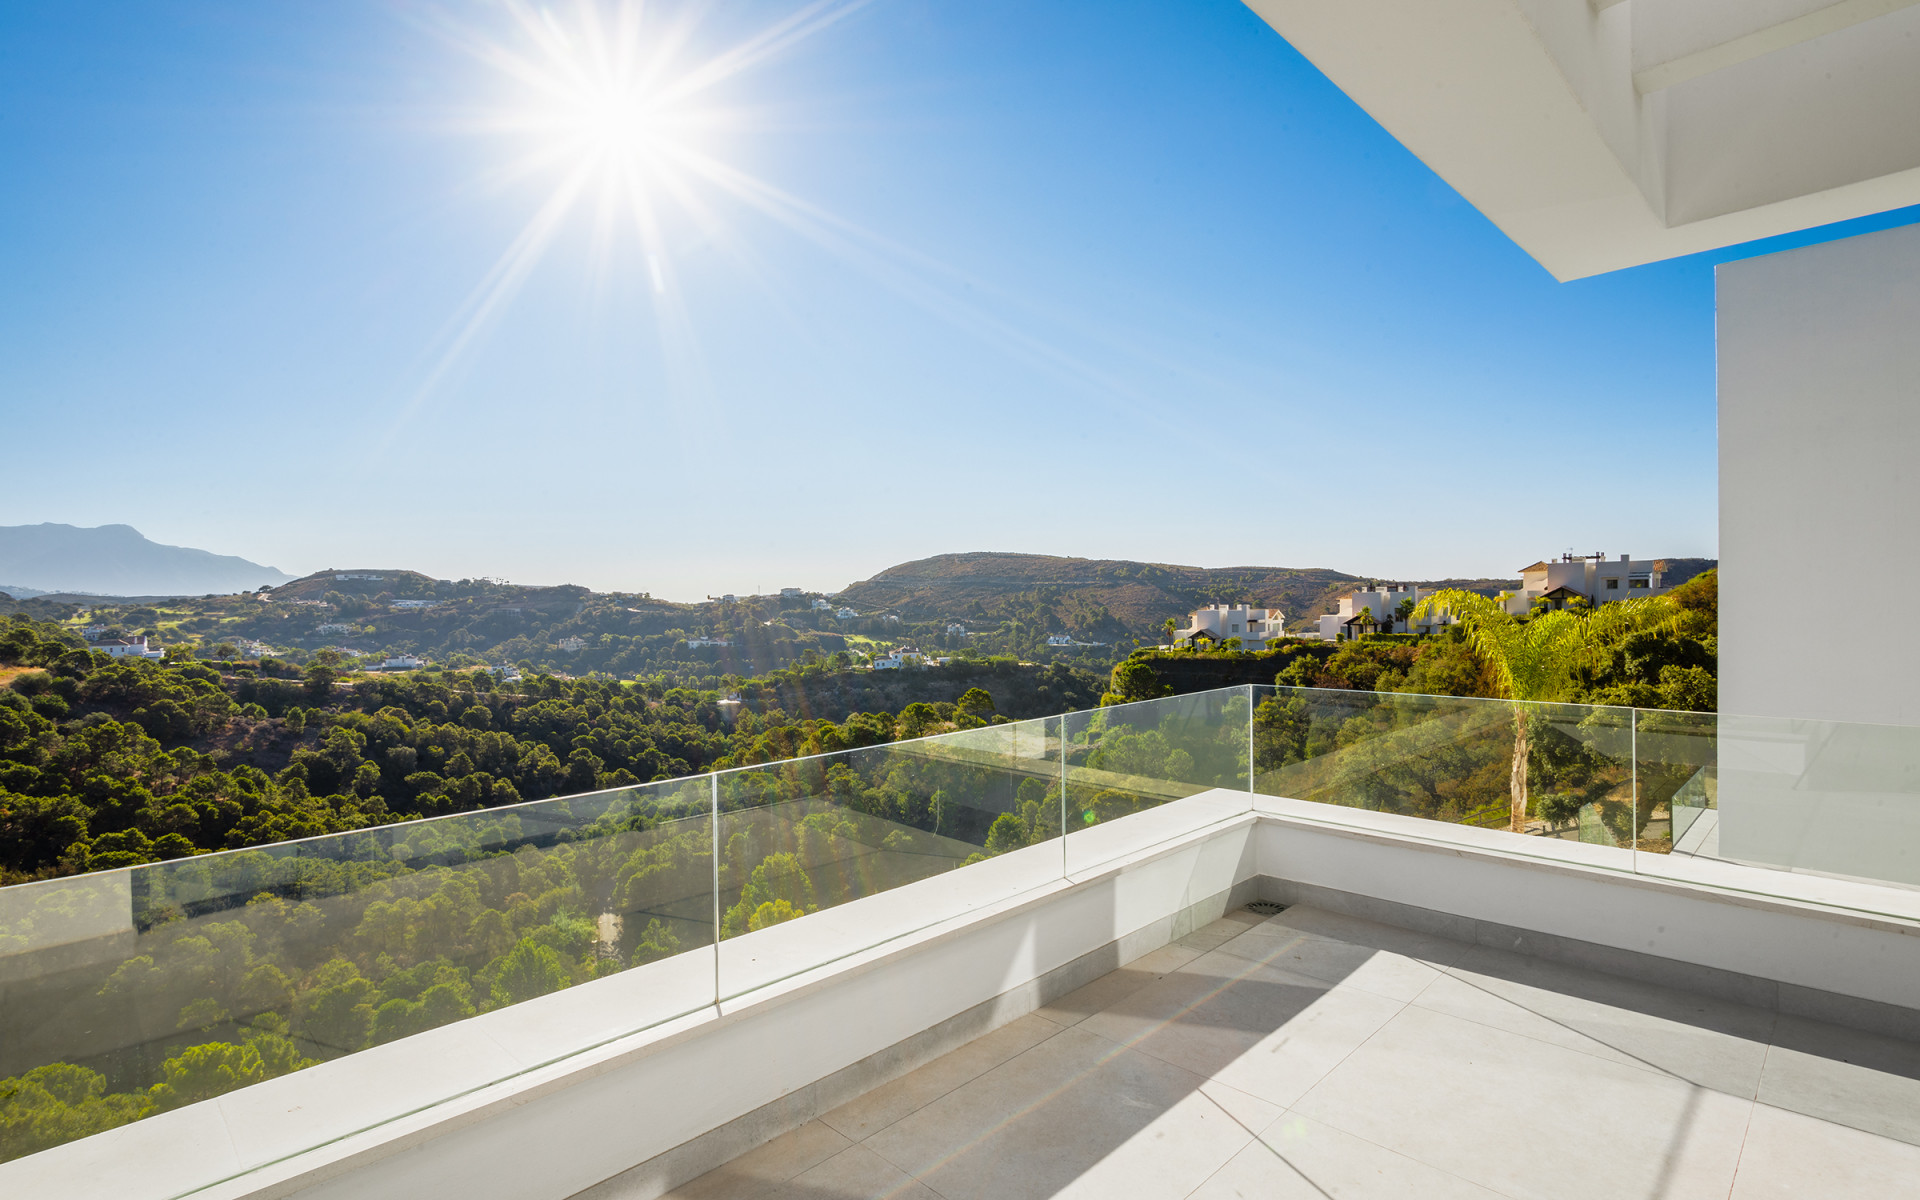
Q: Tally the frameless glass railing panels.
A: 5